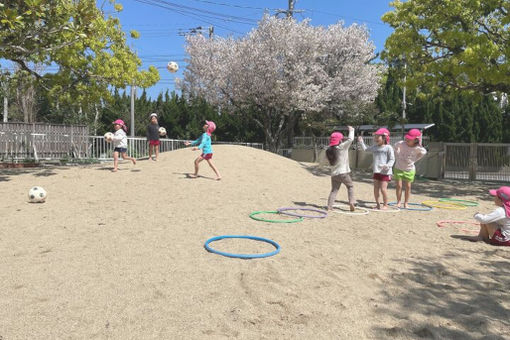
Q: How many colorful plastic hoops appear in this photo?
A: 9